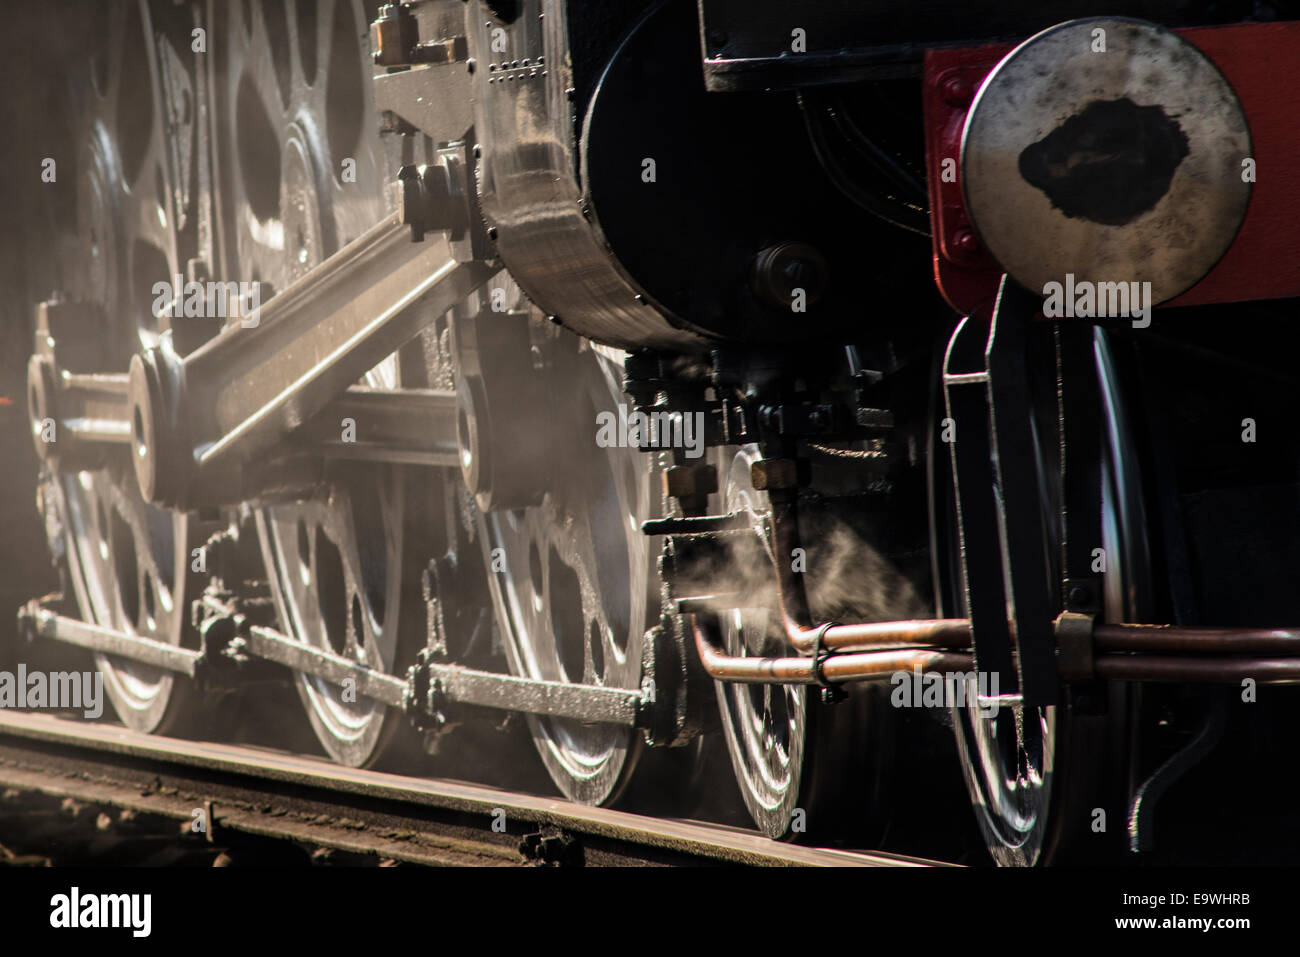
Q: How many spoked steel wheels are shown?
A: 5